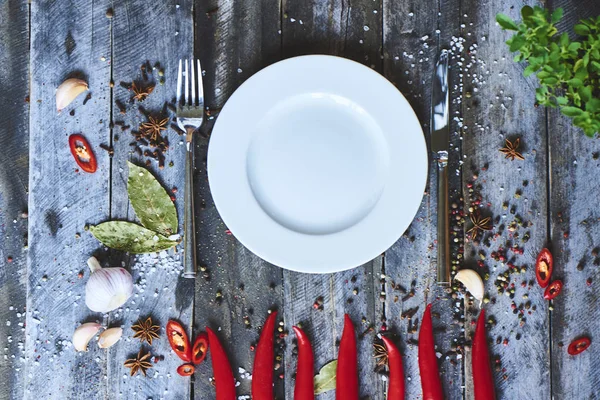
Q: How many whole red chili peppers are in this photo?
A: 7